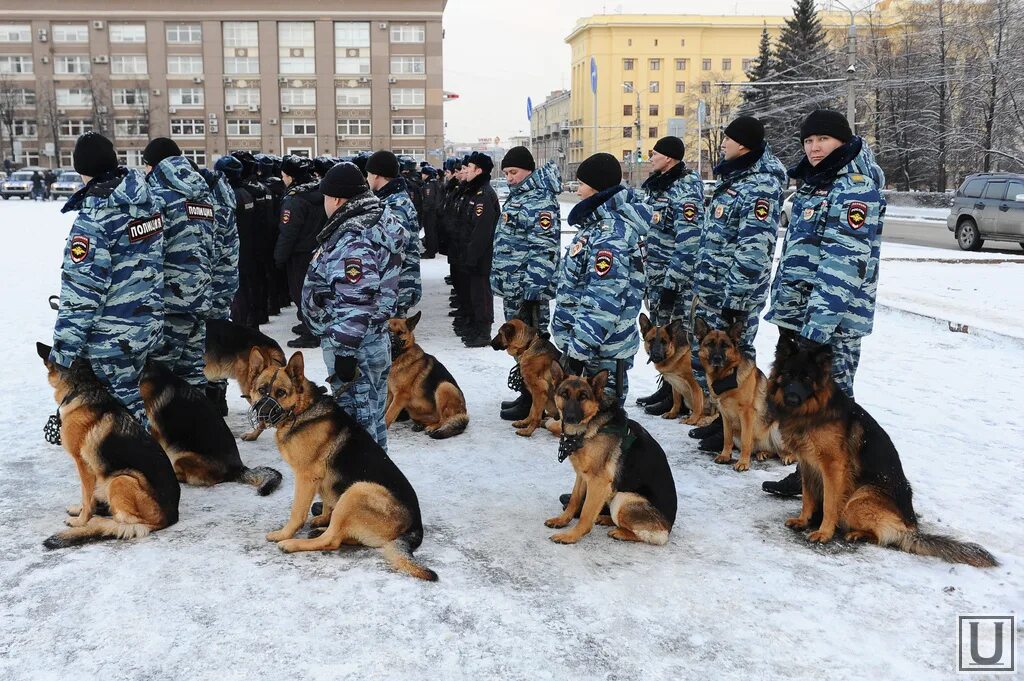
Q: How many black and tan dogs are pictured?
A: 10